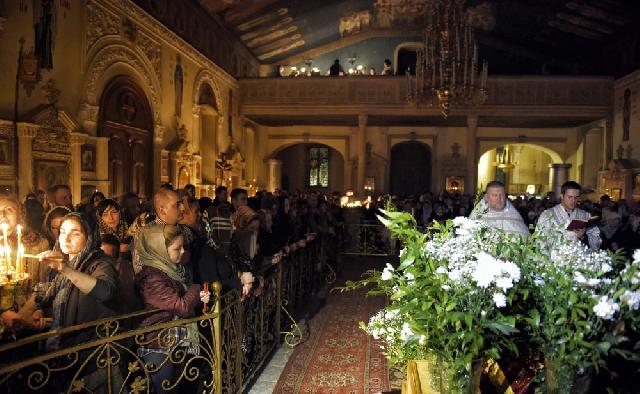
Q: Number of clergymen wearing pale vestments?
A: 2